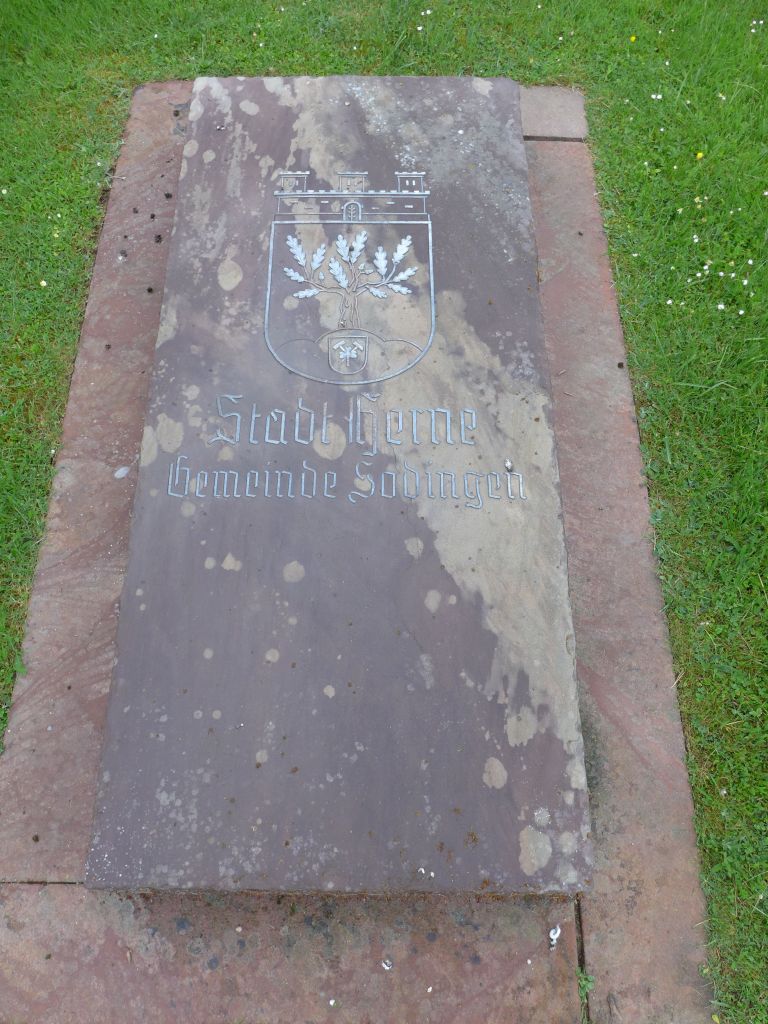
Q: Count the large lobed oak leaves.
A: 12